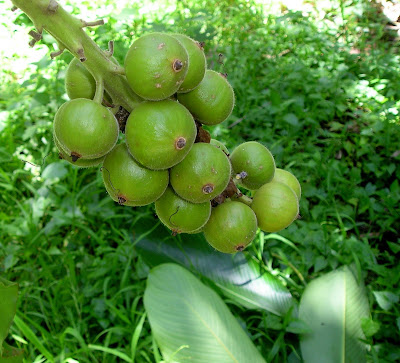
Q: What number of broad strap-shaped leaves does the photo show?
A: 3